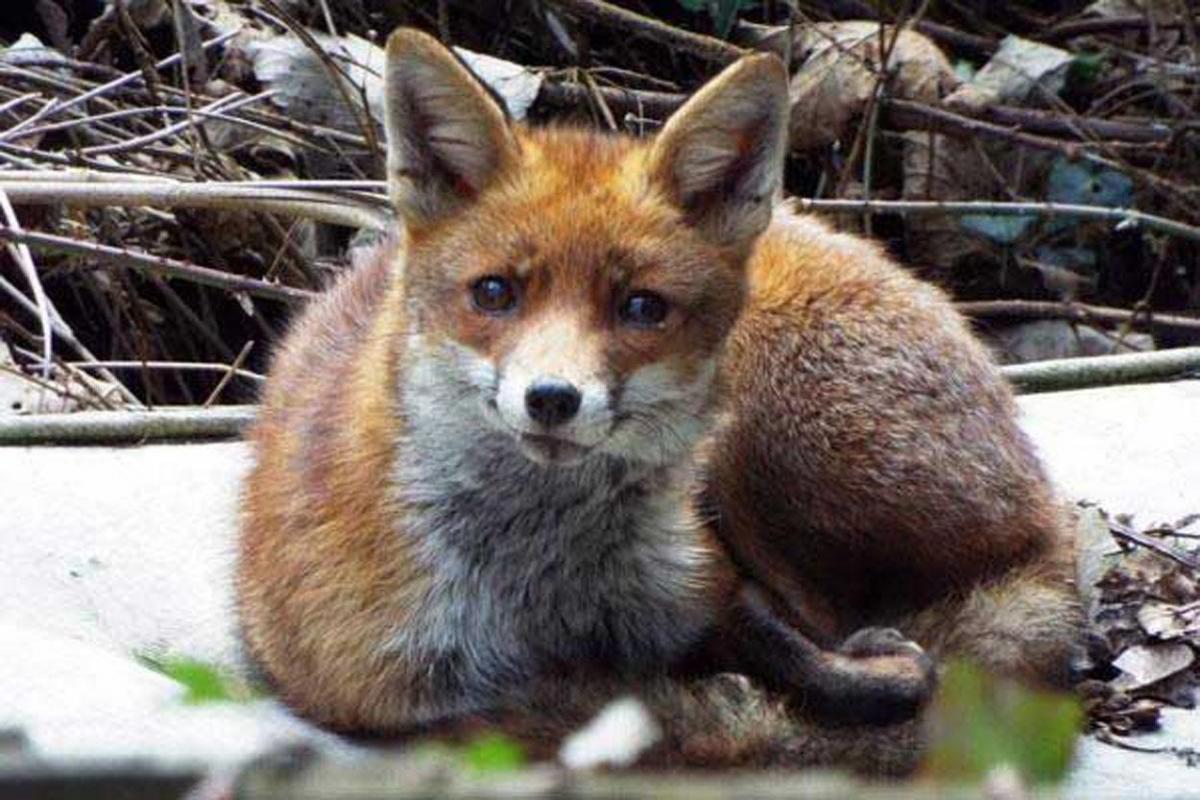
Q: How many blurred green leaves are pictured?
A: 3